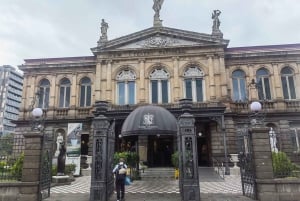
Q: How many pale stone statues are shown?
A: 5